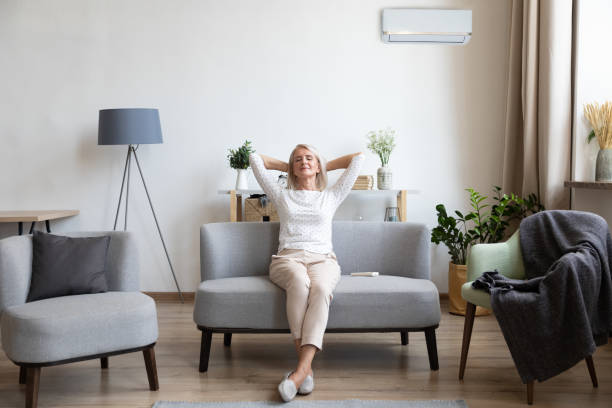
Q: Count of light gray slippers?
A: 2